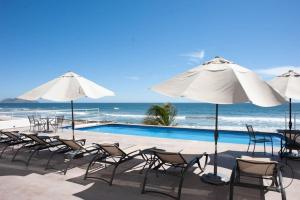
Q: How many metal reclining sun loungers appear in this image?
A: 6